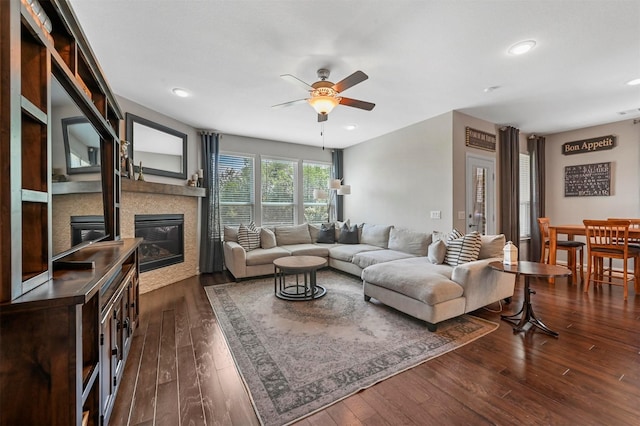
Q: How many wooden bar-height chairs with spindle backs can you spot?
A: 3